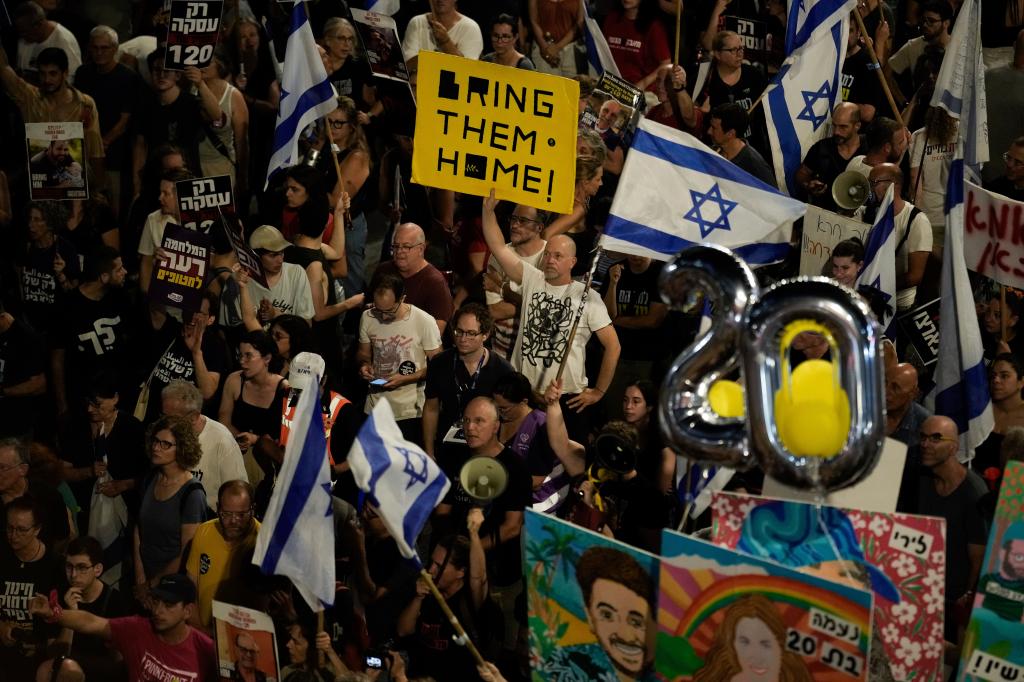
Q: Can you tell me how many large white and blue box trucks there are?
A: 0